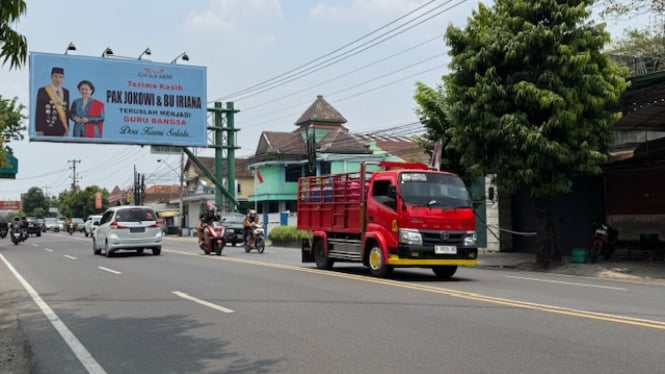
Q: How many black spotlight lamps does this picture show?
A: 4